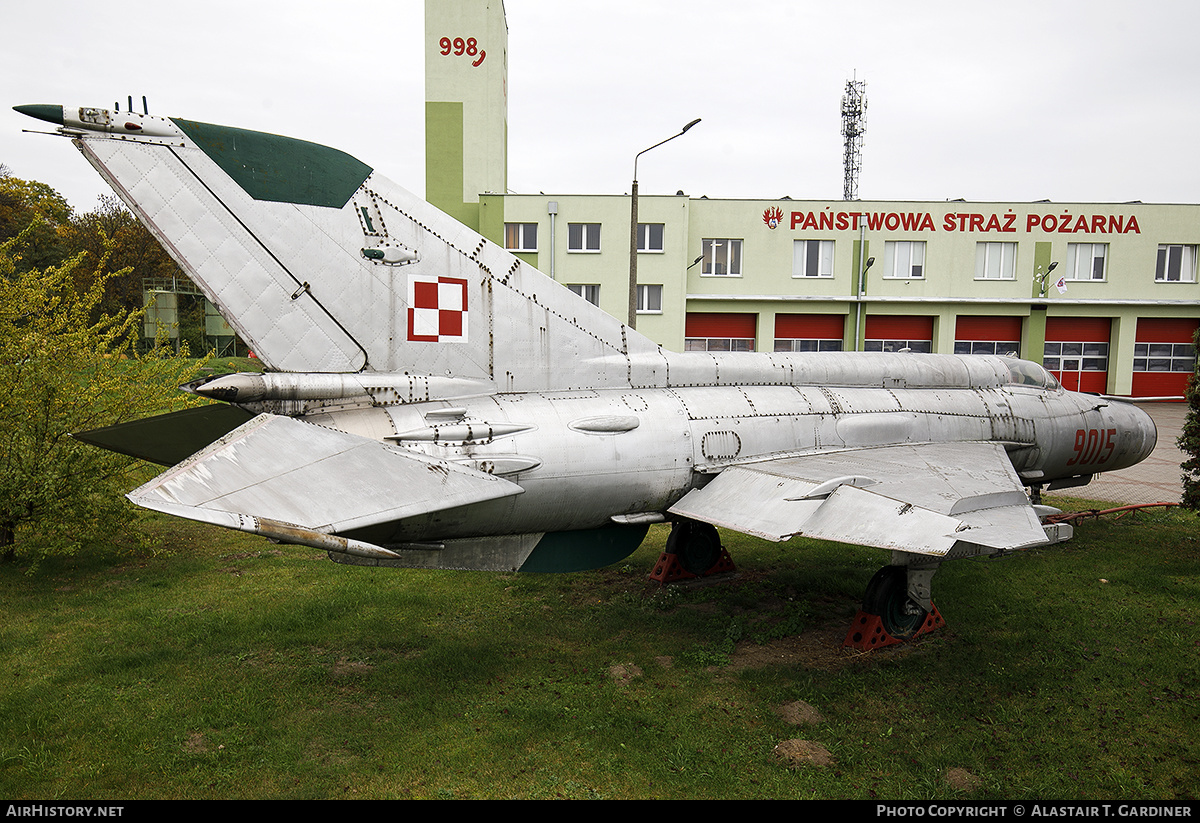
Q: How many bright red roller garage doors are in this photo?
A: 6